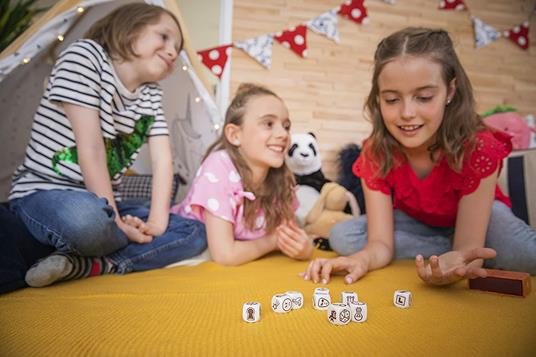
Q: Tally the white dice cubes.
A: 9